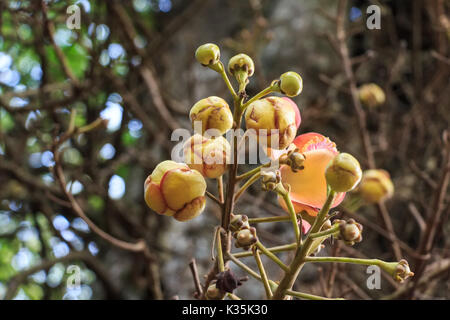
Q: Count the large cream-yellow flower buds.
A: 4